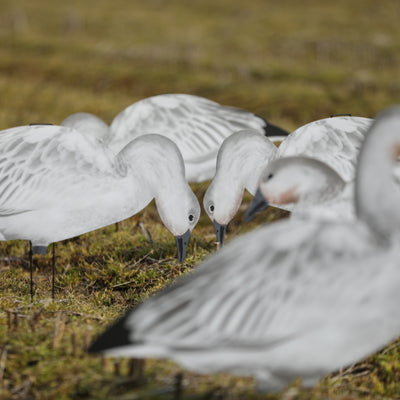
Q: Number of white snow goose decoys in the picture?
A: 5